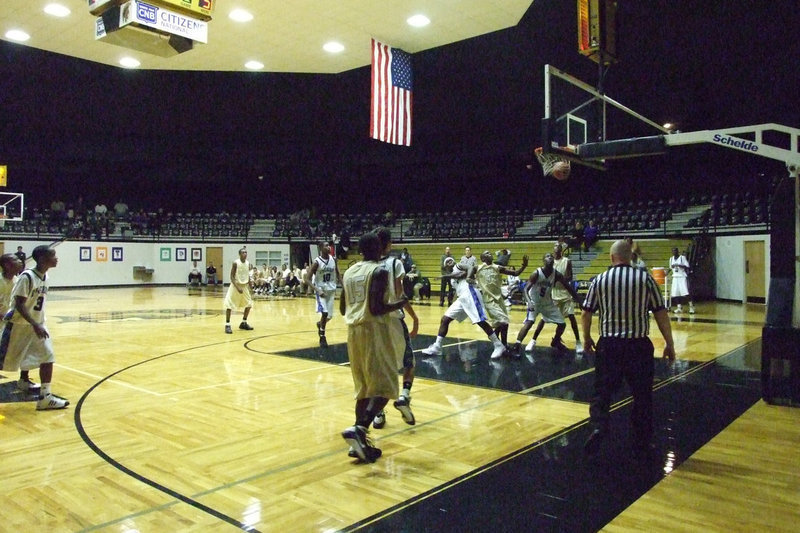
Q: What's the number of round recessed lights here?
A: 7